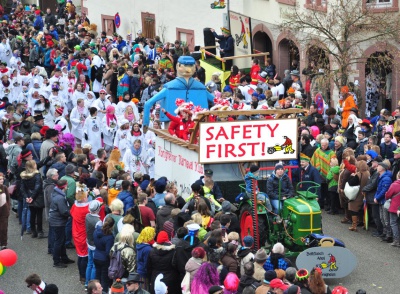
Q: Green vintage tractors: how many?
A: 1